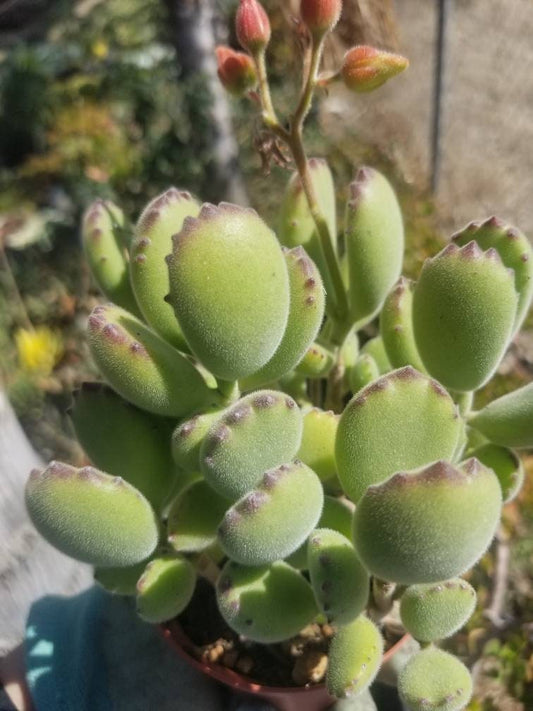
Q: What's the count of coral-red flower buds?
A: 4